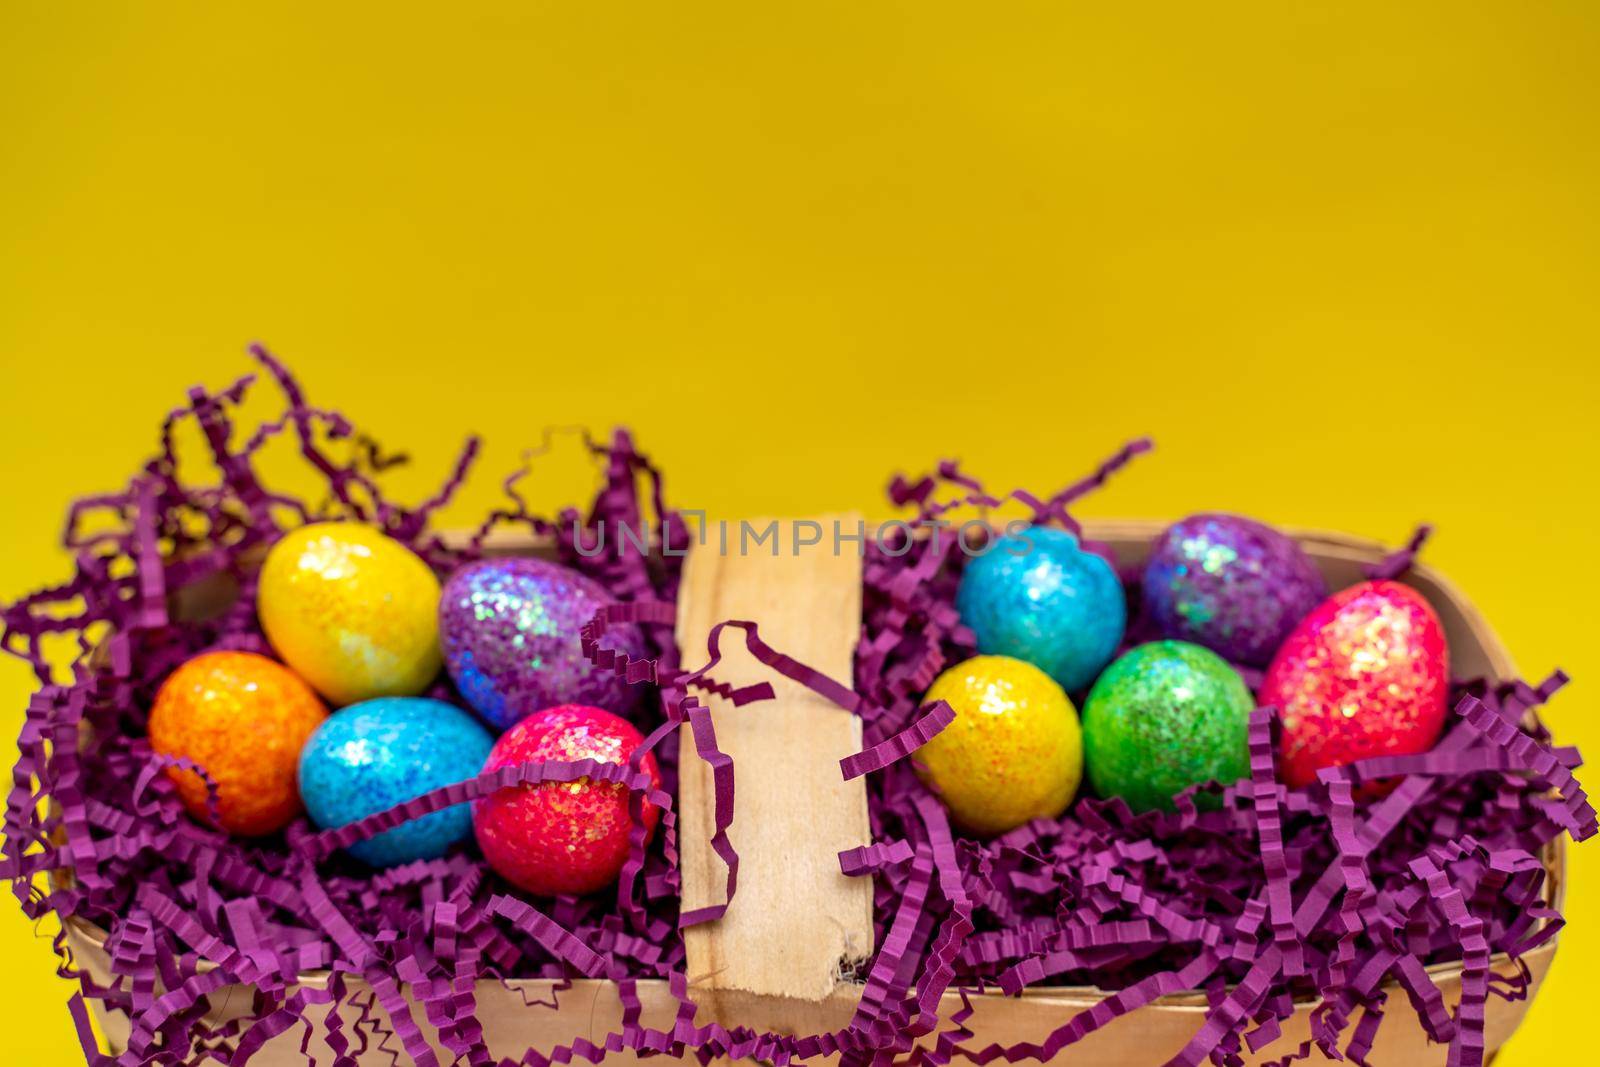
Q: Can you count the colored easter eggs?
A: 10